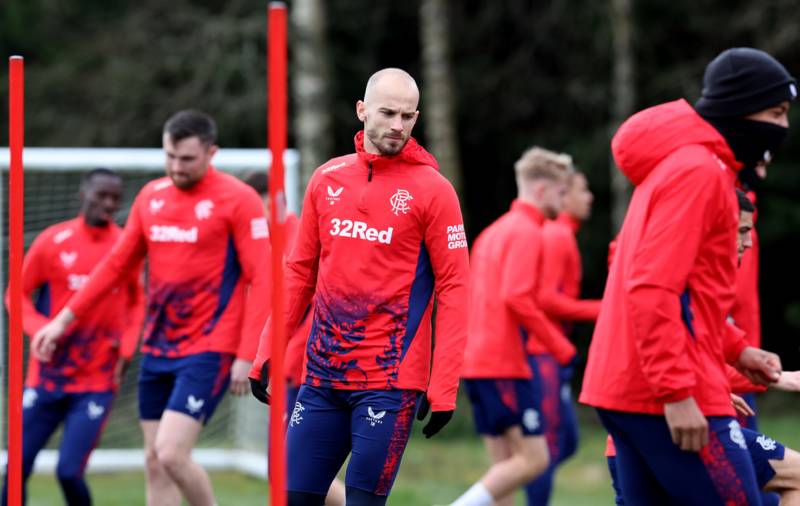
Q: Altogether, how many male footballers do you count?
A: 9